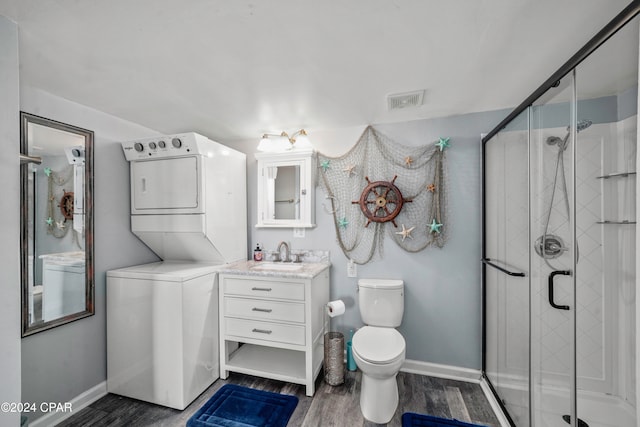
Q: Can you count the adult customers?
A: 0